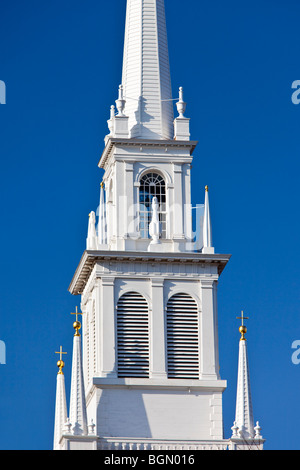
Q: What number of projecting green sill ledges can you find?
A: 0